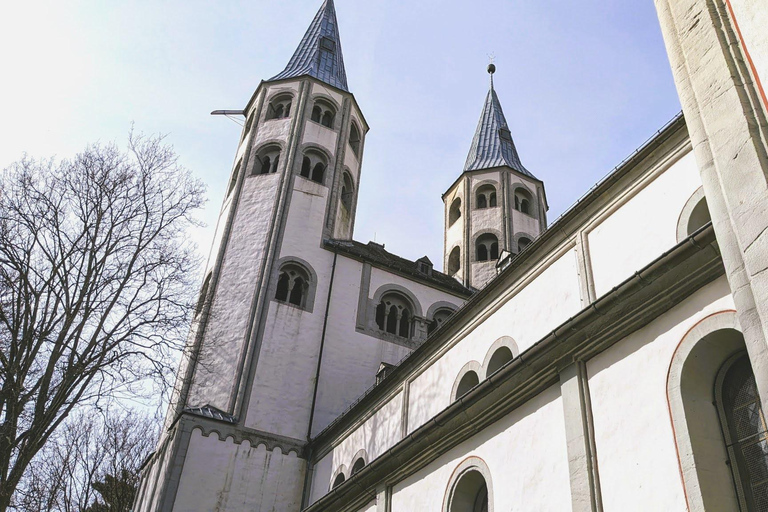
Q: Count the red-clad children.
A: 0